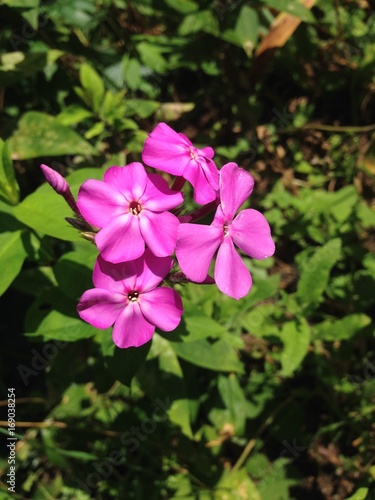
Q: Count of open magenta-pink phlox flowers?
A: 4